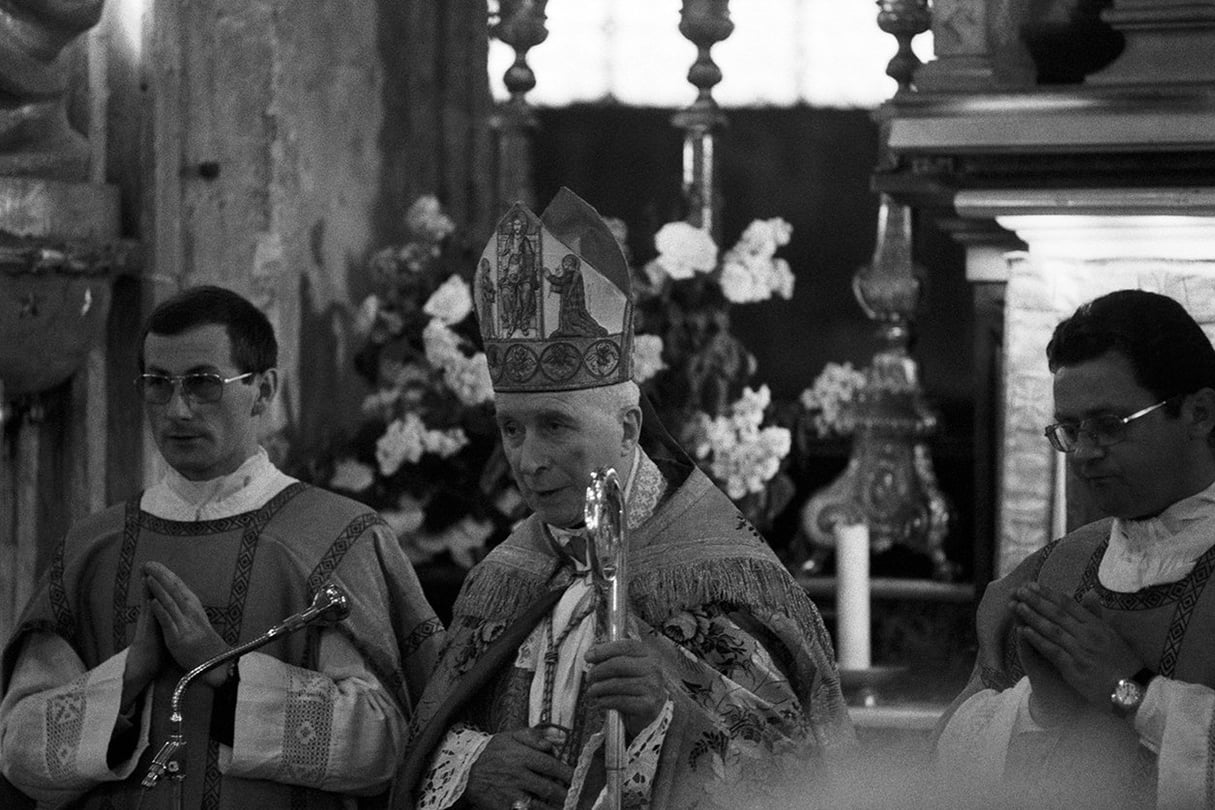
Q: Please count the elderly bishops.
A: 1